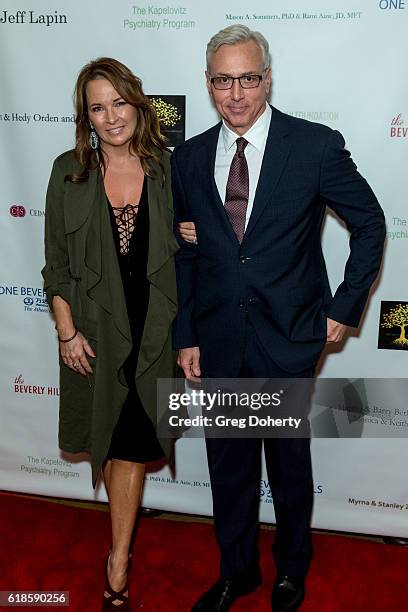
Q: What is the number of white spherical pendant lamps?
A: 0